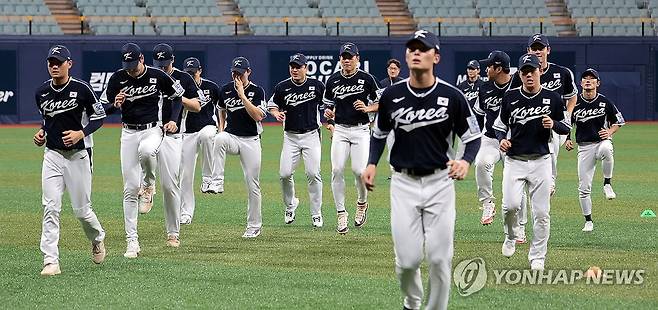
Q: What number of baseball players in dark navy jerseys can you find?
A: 13